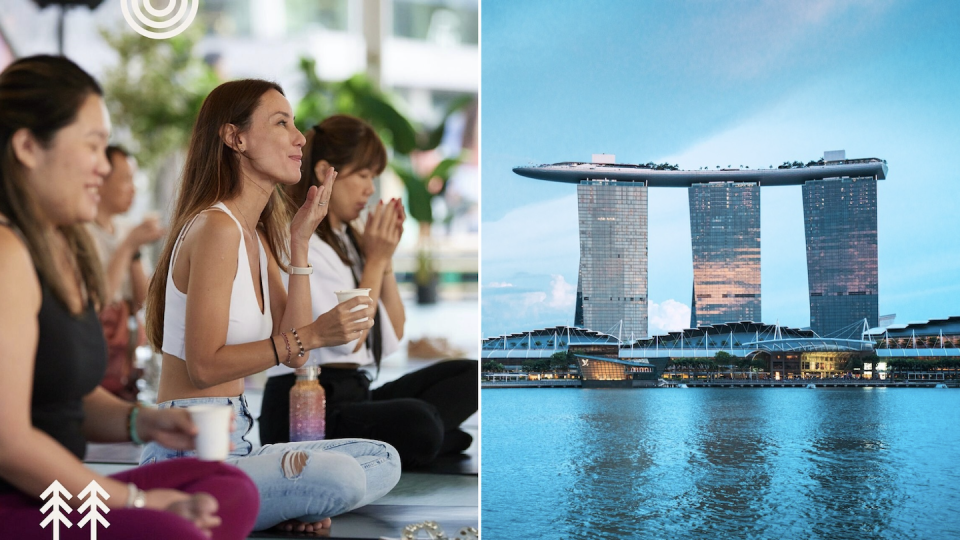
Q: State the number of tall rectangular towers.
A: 3